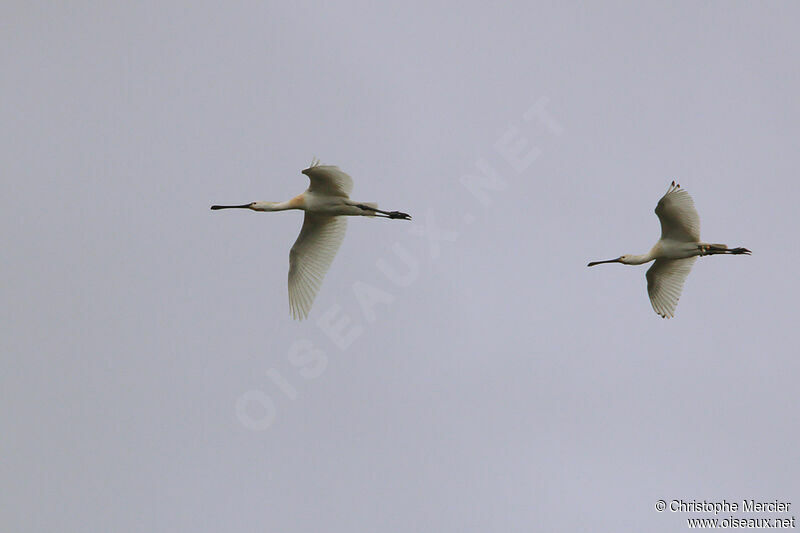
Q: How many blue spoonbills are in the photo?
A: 0